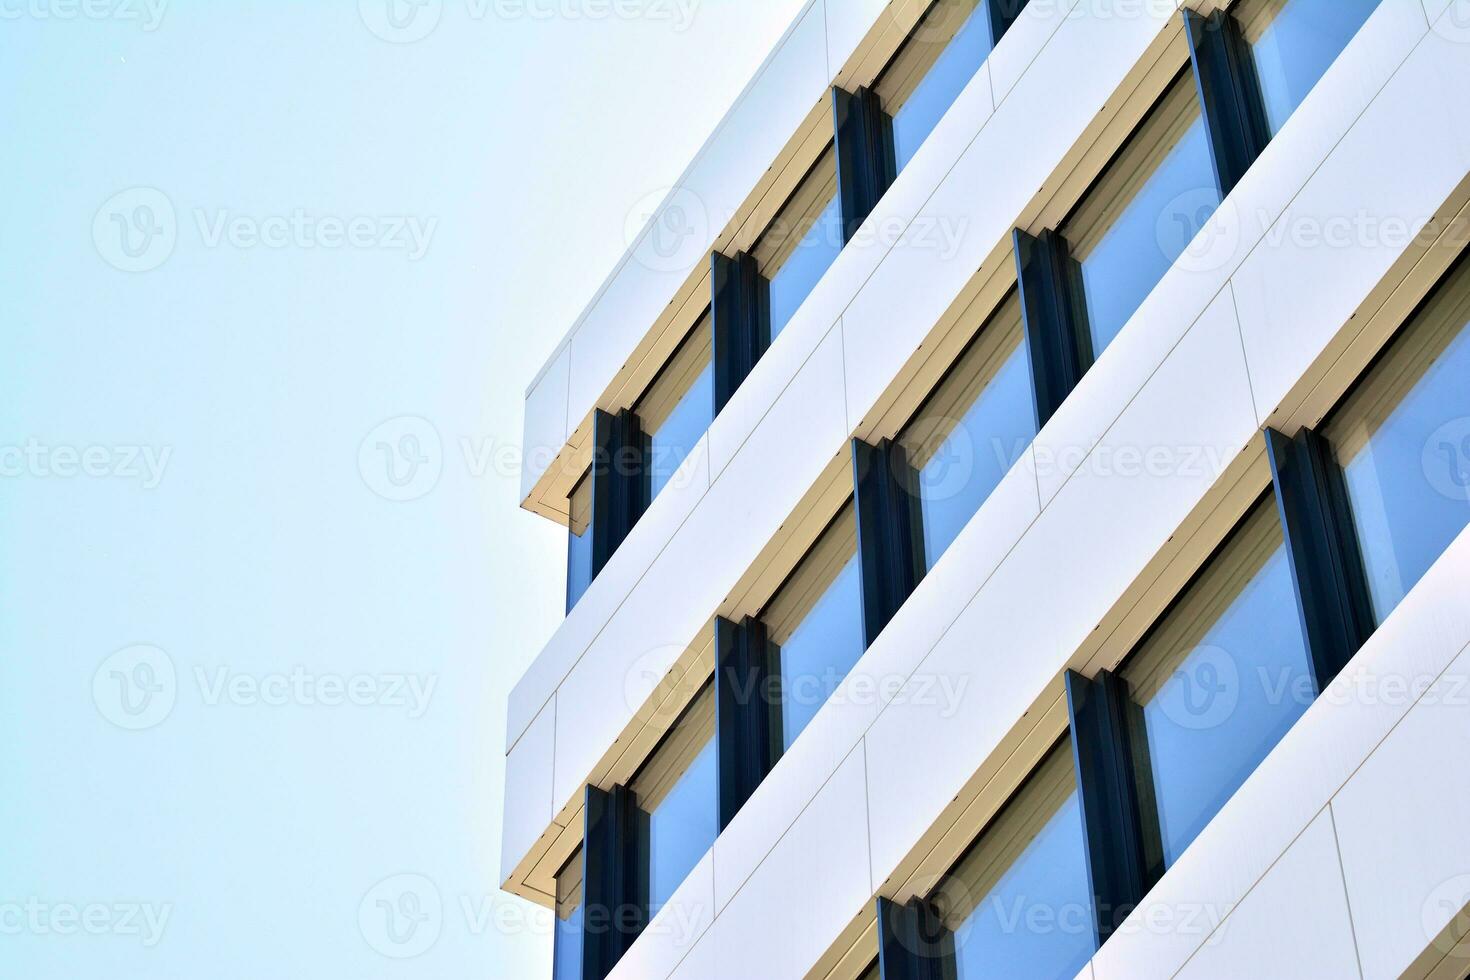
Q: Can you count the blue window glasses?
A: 13